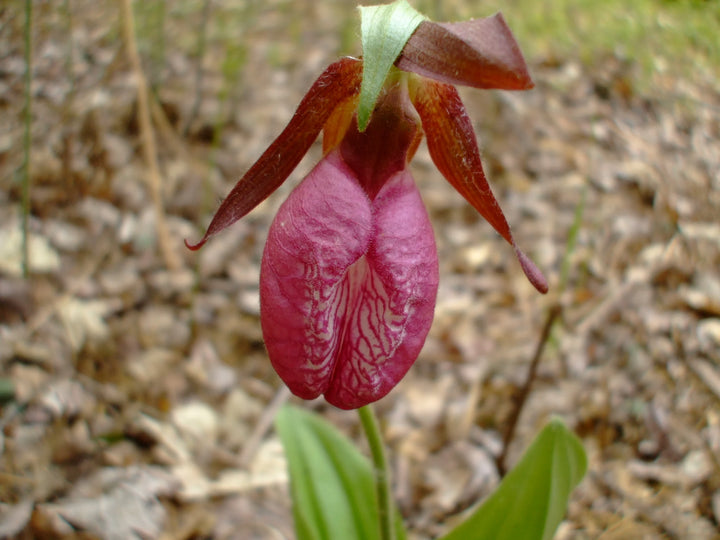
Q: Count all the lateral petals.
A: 2